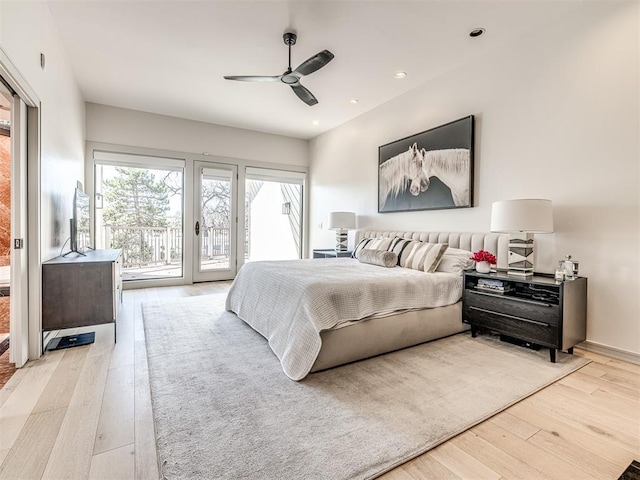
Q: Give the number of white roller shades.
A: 3